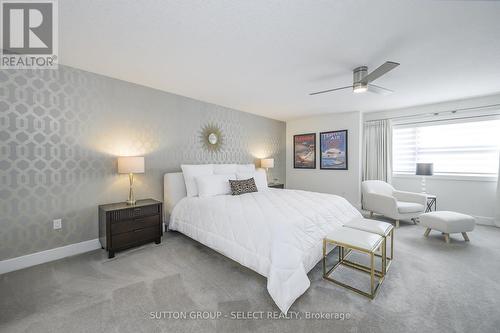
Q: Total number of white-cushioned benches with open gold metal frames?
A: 2